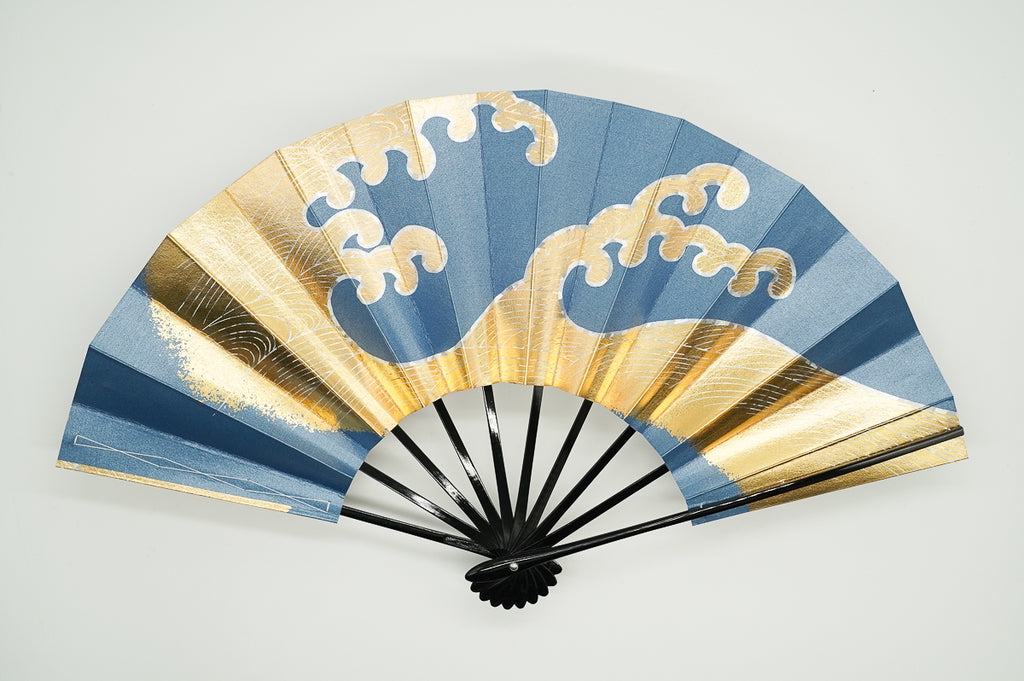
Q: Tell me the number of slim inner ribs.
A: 8